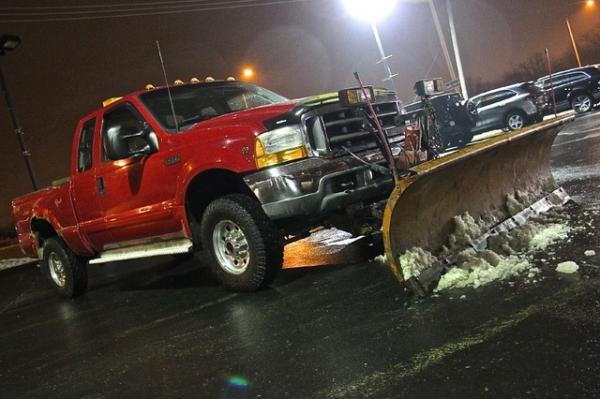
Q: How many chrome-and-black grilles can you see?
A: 1